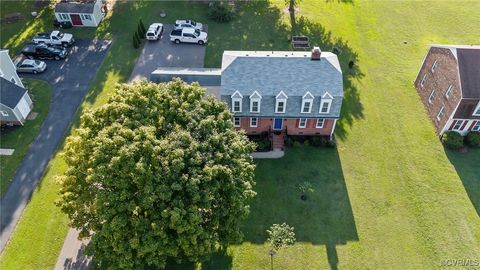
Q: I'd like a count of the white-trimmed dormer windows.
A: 5